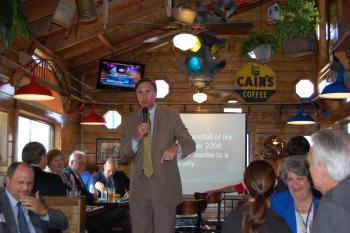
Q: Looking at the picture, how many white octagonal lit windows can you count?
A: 3